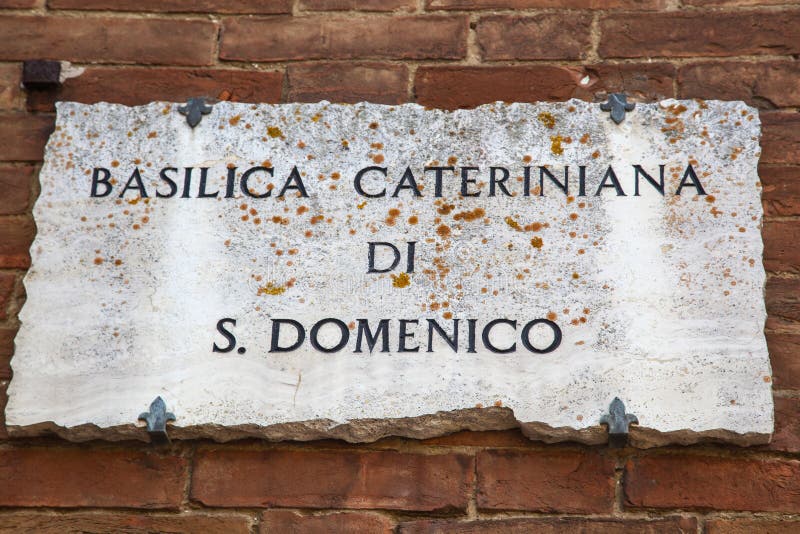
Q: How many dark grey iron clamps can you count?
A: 4